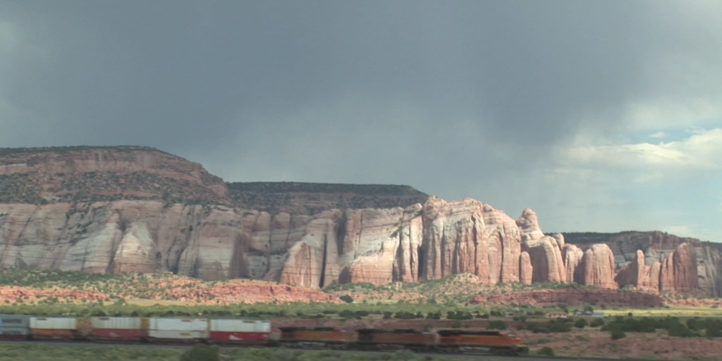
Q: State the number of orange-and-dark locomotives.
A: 3